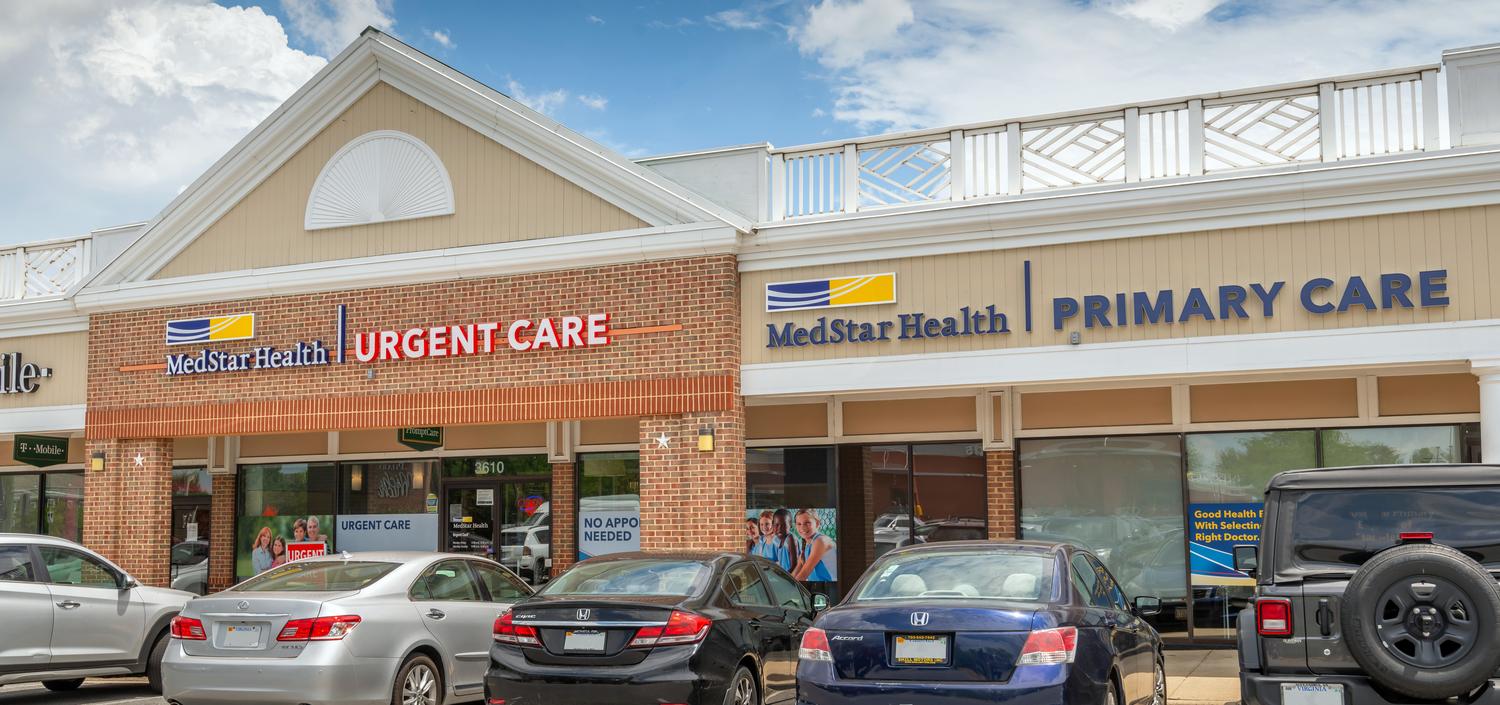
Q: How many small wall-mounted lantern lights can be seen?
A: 2